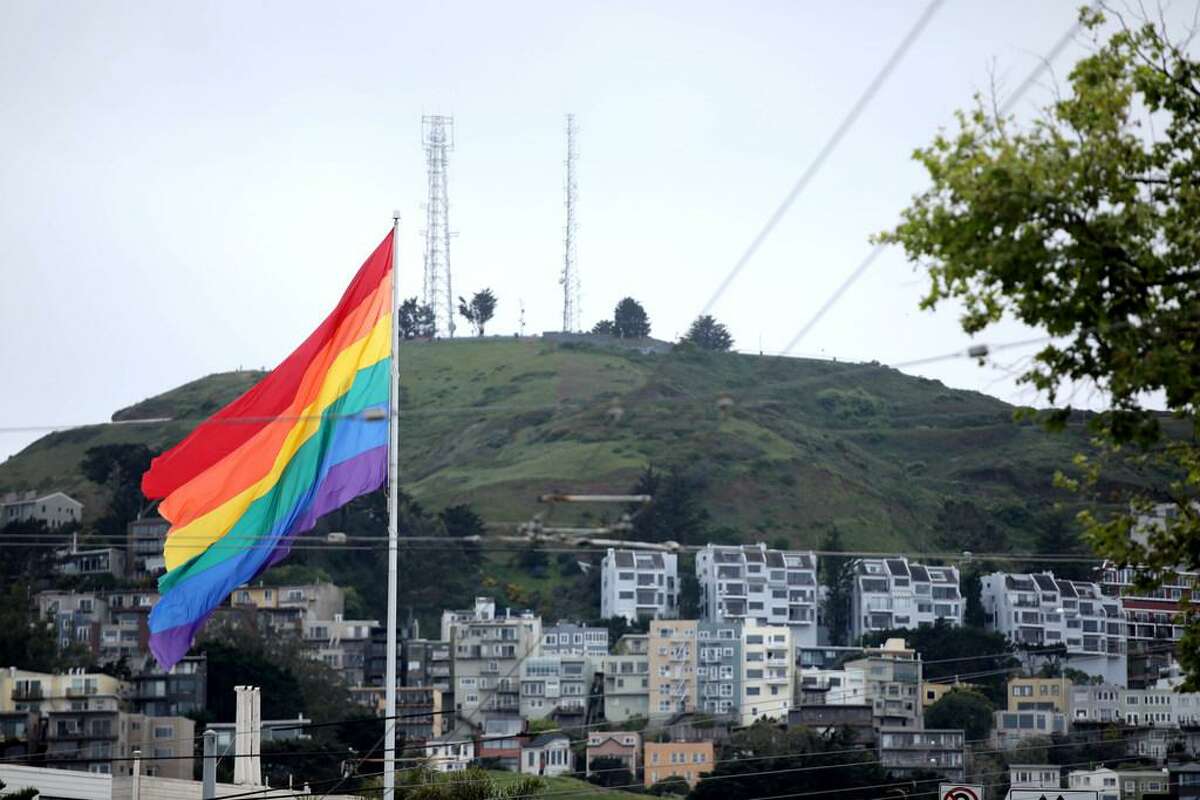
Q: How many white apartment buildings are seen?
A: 4